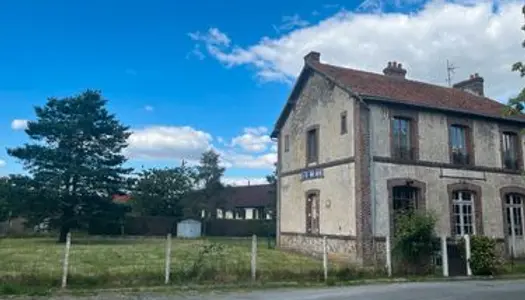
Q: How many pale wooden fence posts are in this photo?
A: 7